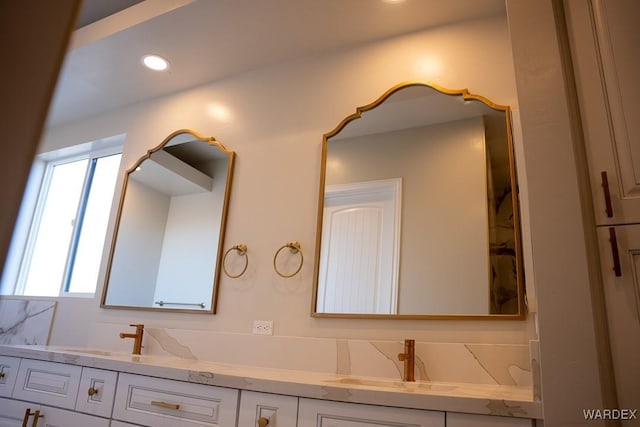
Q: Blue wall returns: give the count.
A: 0